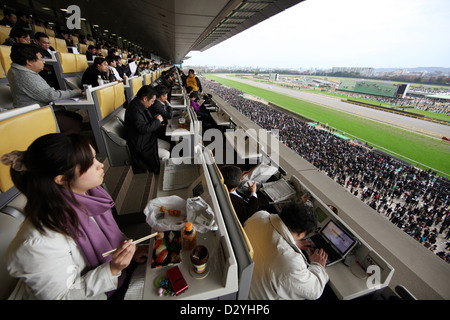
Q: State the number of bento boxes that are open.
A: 1